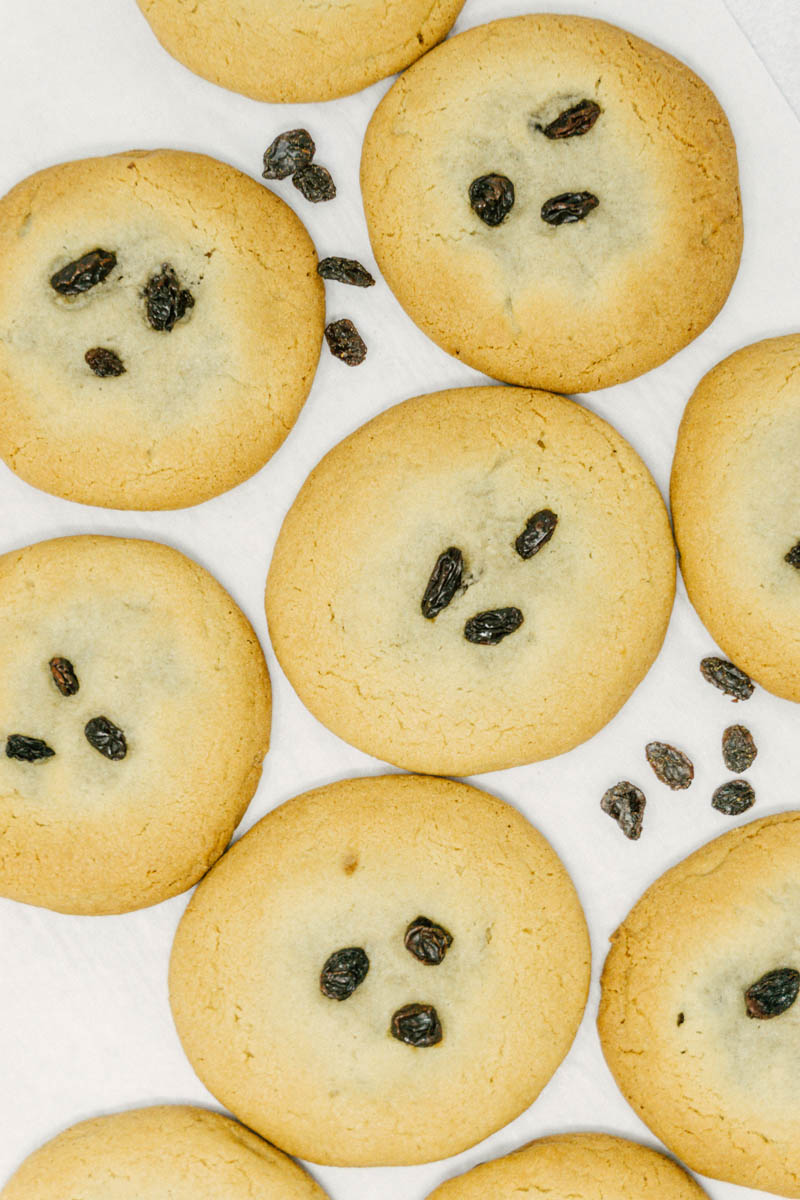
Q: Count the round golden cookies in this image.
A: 10